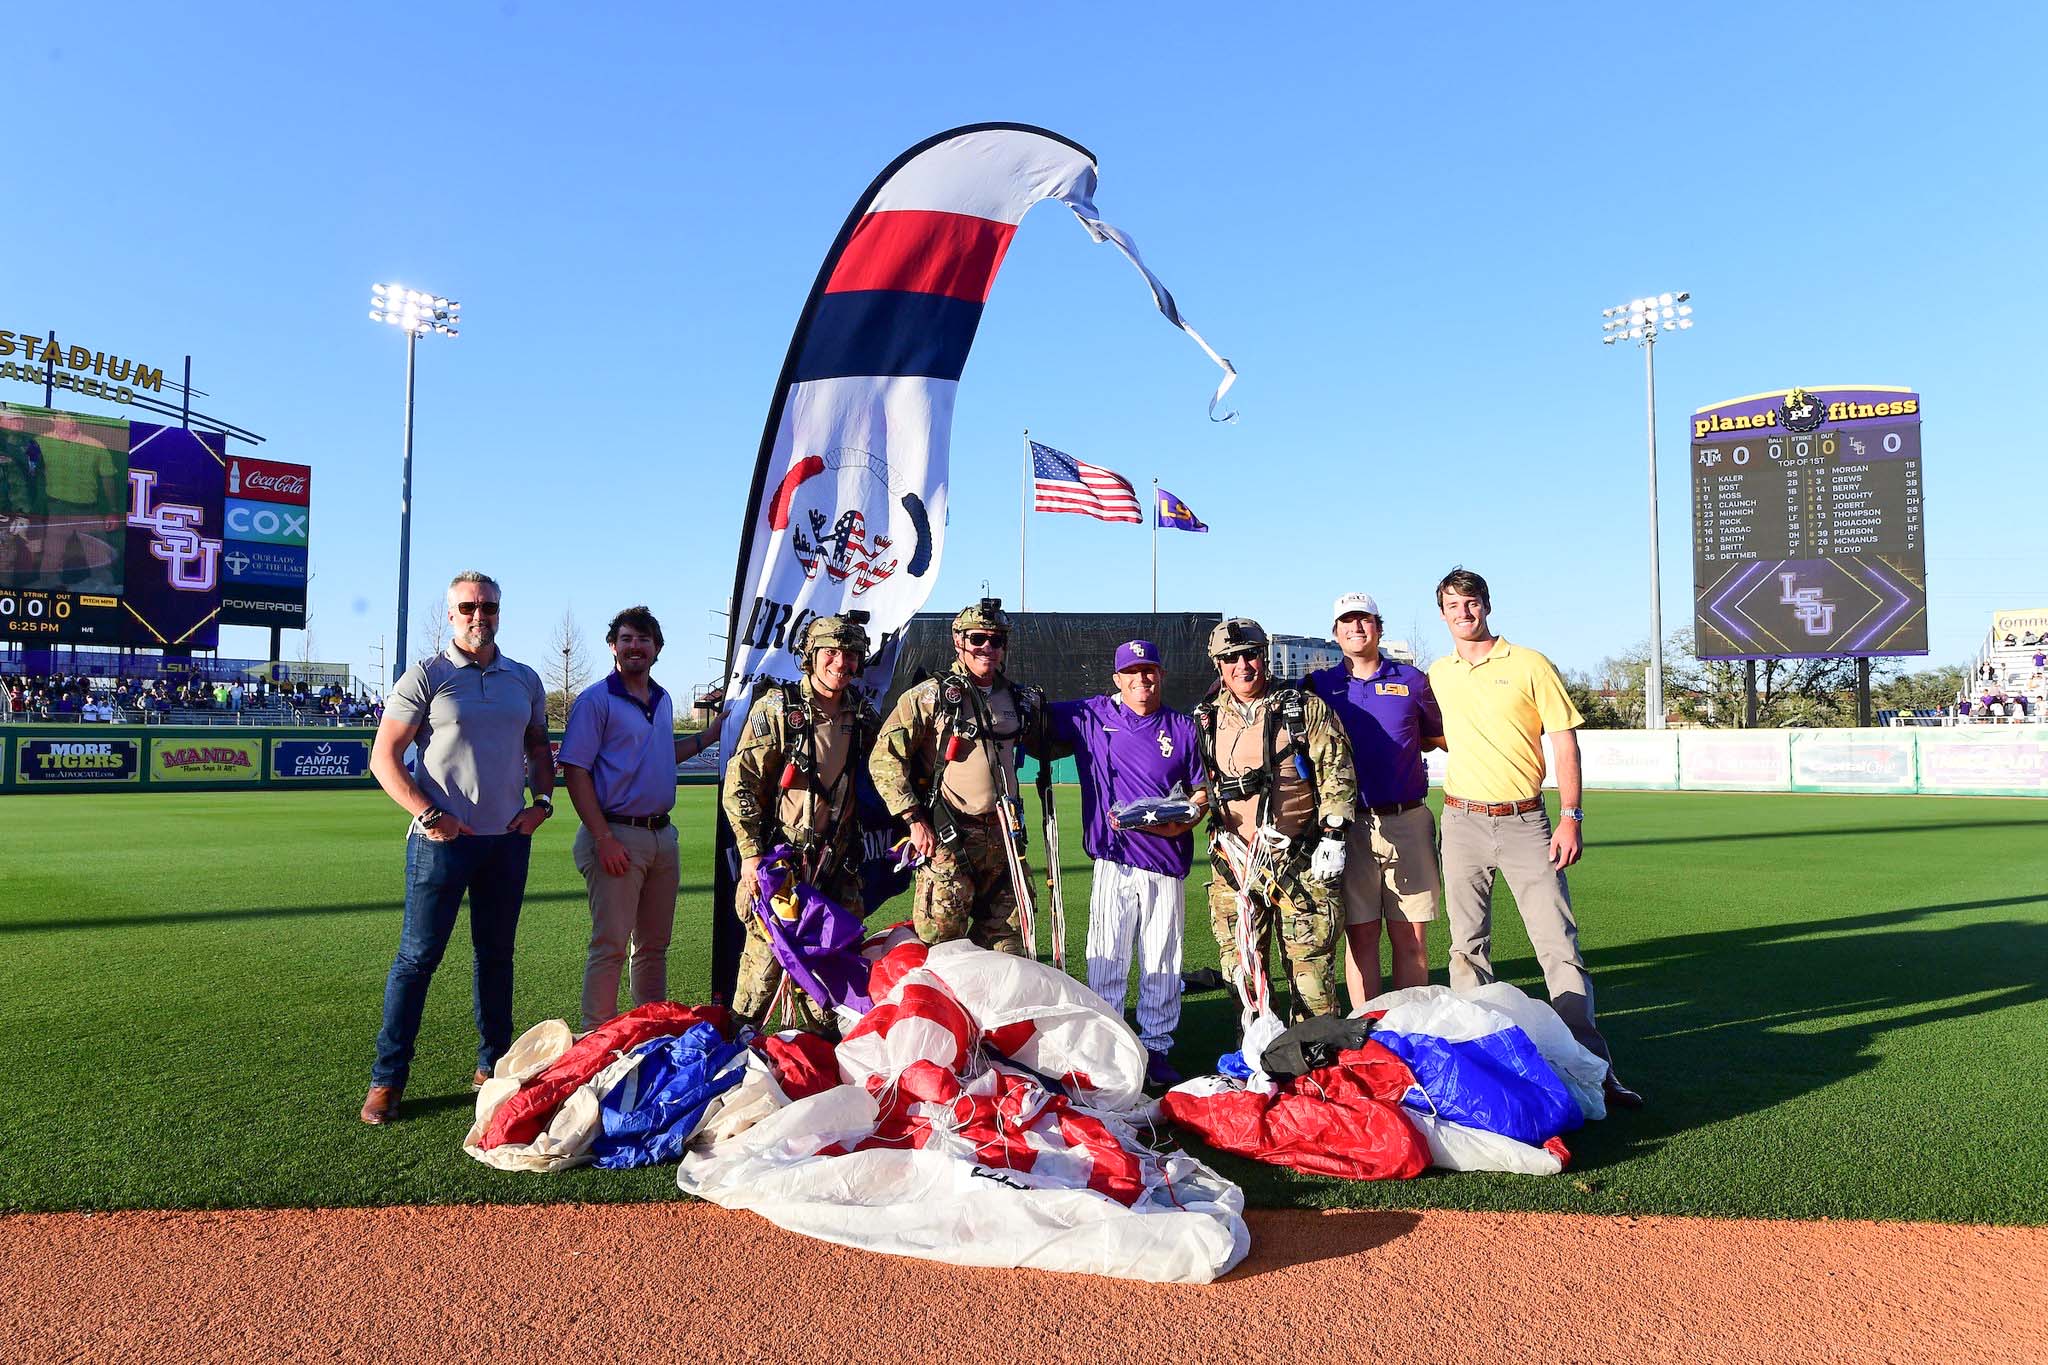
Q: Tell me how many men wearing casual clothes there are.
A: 4